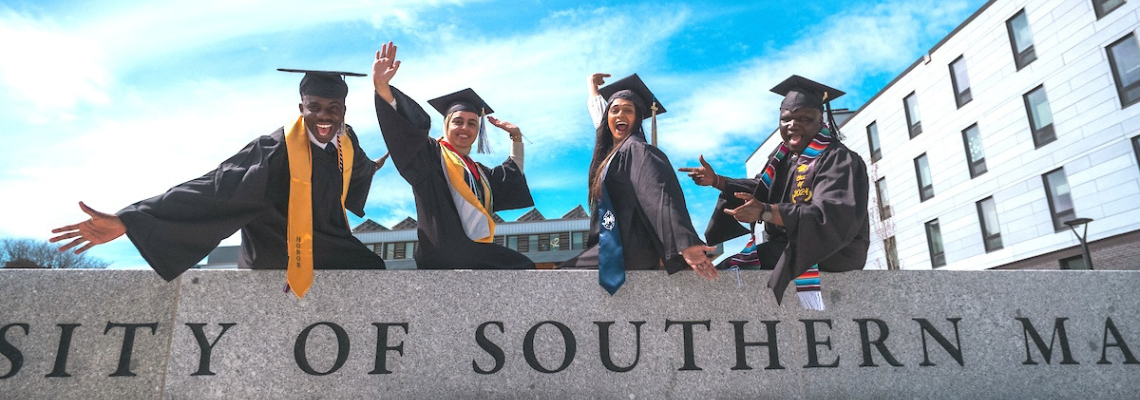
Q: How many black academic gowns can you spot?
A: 4